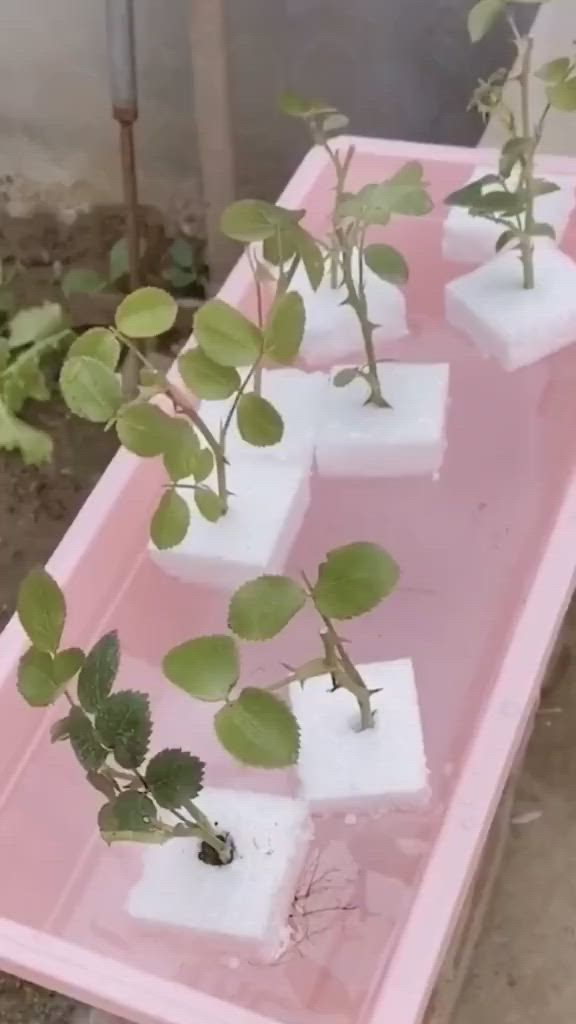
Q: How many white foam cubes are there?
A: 8